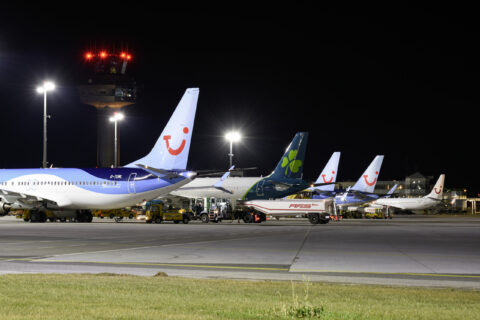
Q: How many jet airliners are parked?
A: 5